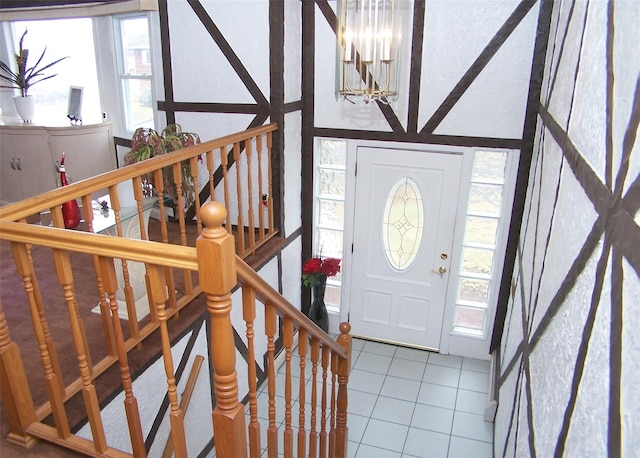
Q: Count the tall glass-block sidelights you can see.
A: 2